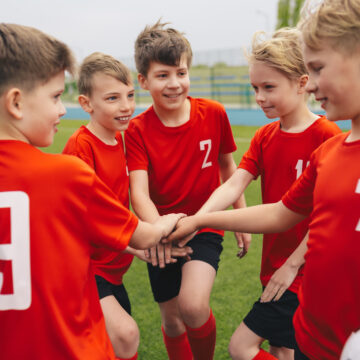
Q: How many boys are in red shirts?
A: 5